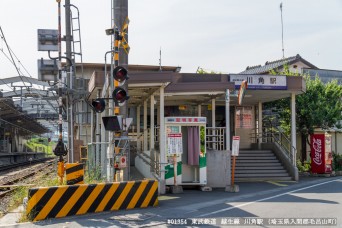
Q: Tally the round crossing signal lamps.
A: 3